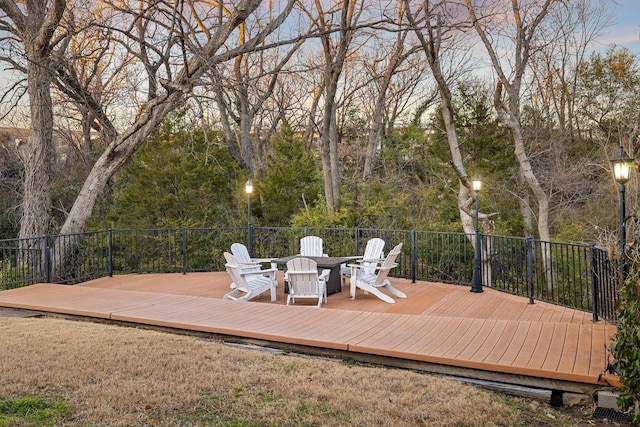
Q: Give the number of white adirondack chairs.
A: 6